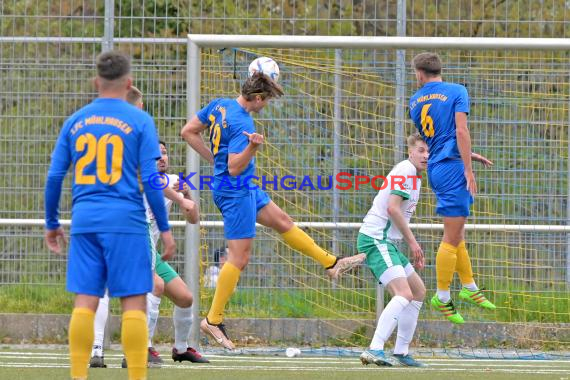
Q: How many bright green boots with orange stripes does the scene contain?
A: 2